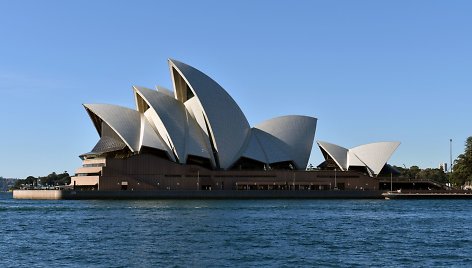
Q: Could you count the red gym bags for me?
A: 0